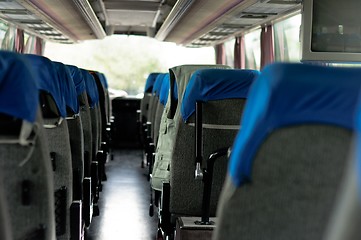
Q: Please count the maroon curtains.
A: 5